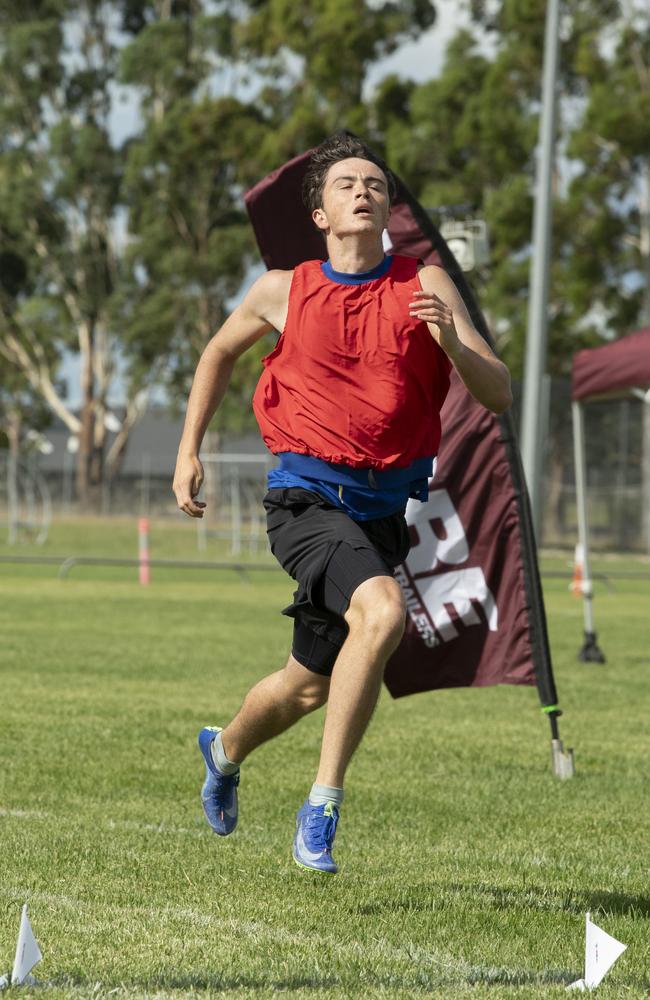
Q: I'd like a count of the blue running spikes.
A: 2